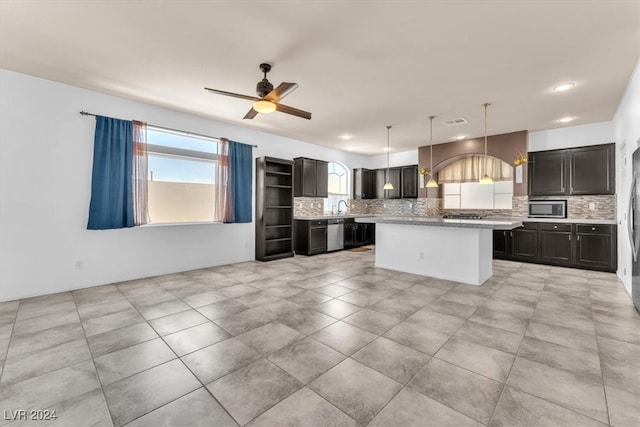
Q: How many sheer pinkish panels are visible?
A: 2